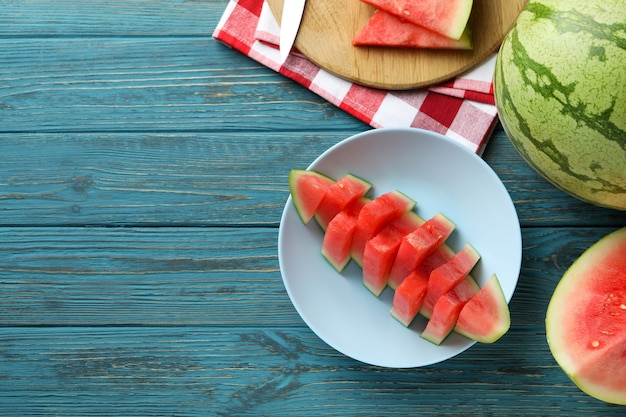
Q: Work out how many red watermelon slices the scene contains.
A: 12